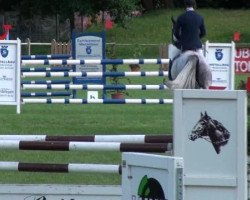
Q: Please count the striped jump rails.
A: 11